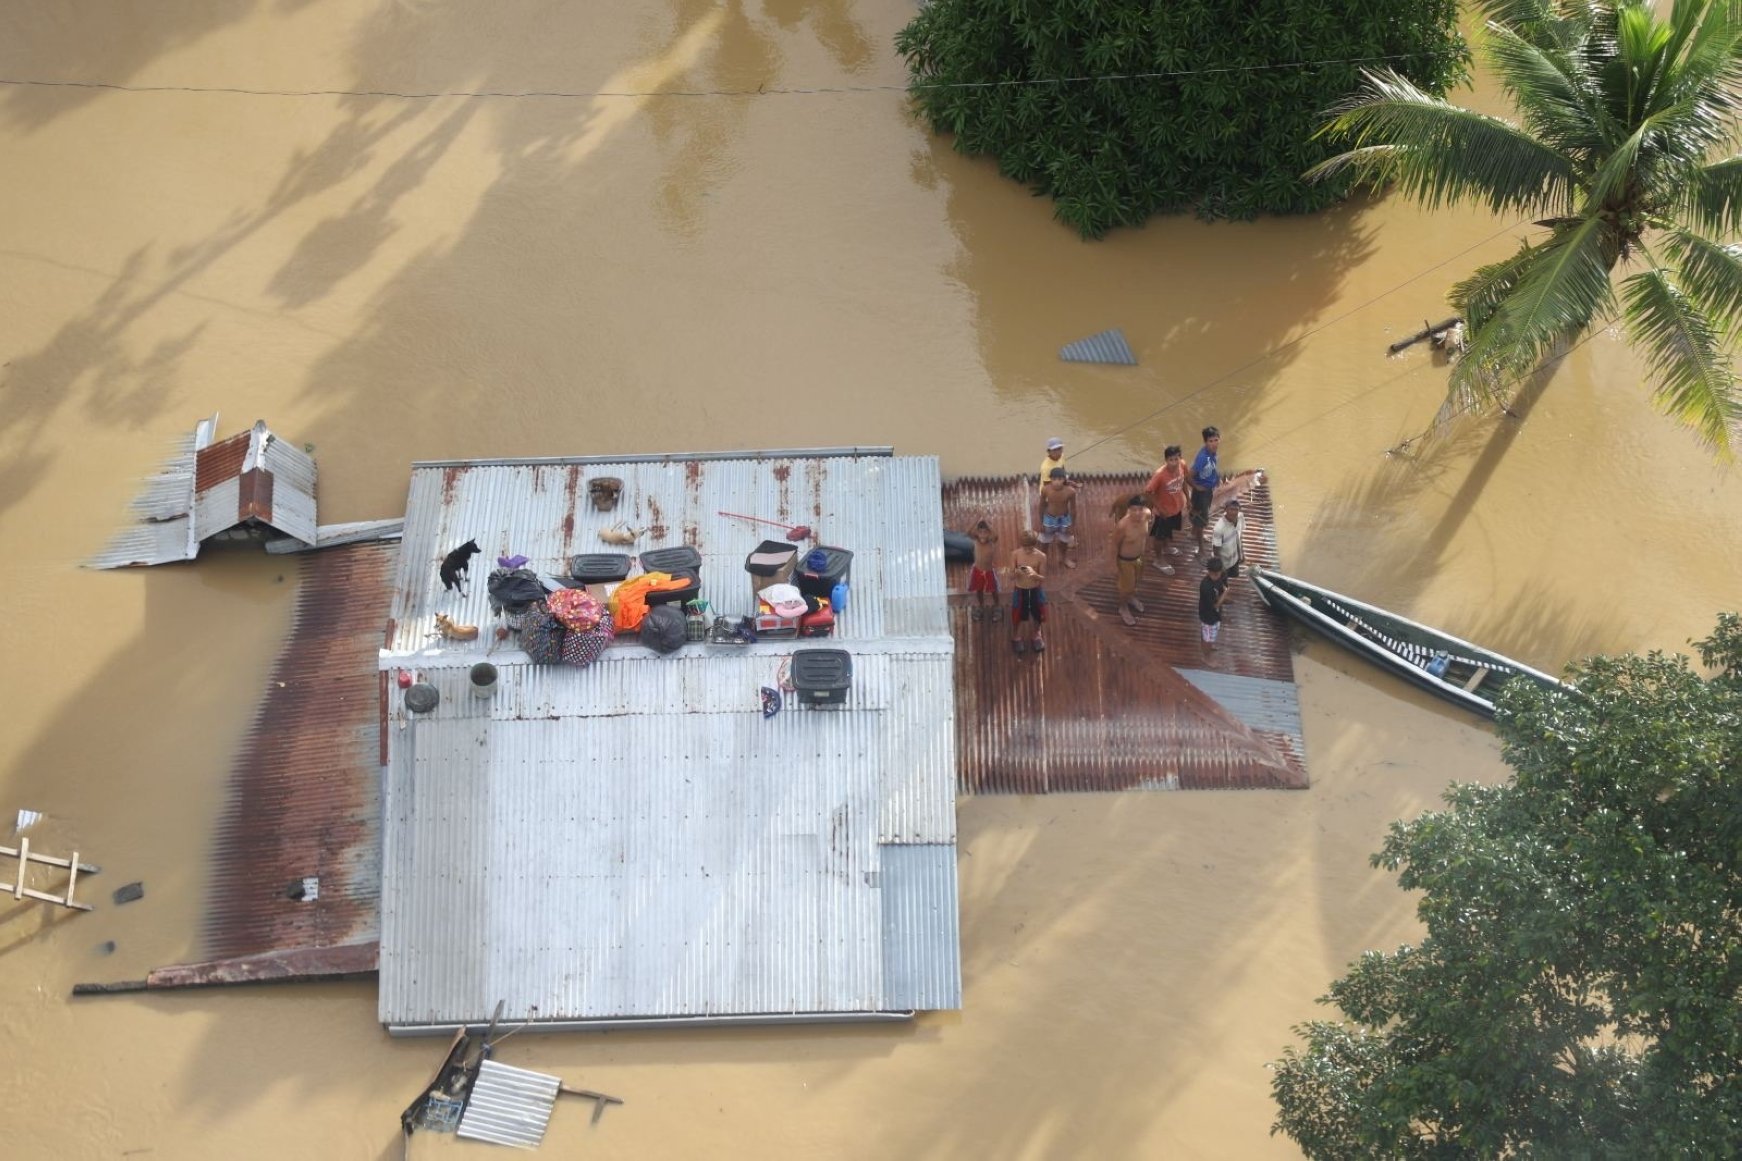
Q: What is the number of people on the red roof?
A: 9